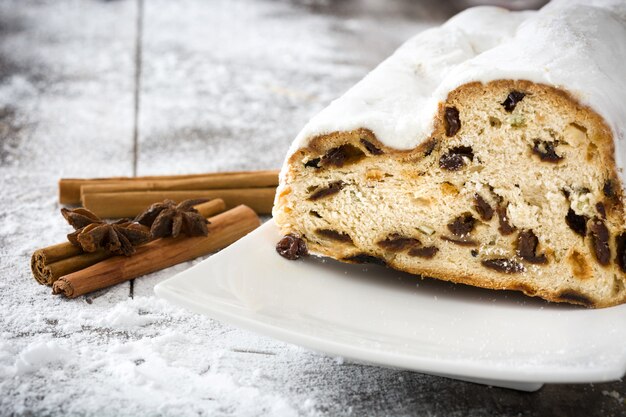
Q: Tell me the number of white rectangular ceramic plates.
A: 1